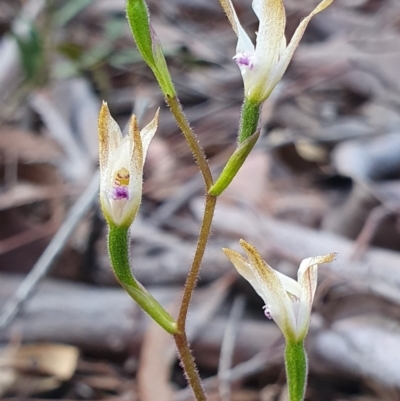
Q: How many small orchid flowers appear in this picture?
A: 3